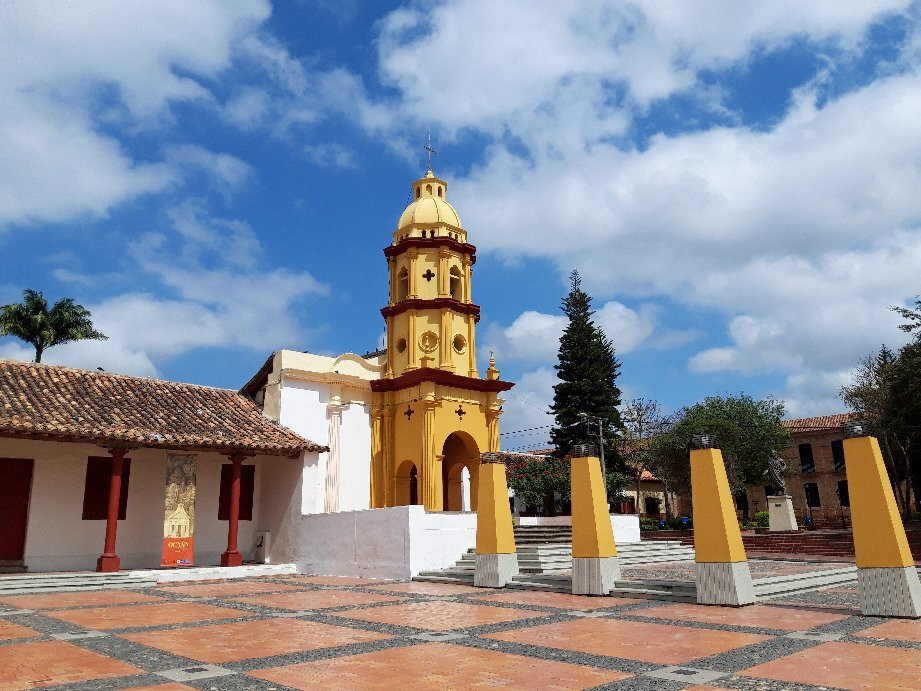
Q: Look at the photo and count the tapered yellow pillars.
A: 4